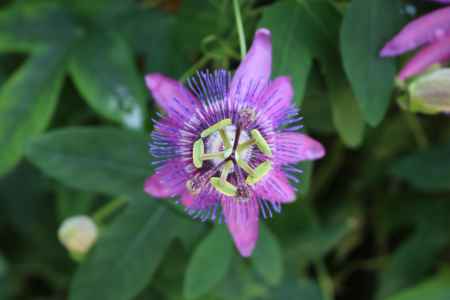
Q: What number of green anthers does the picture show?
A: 5